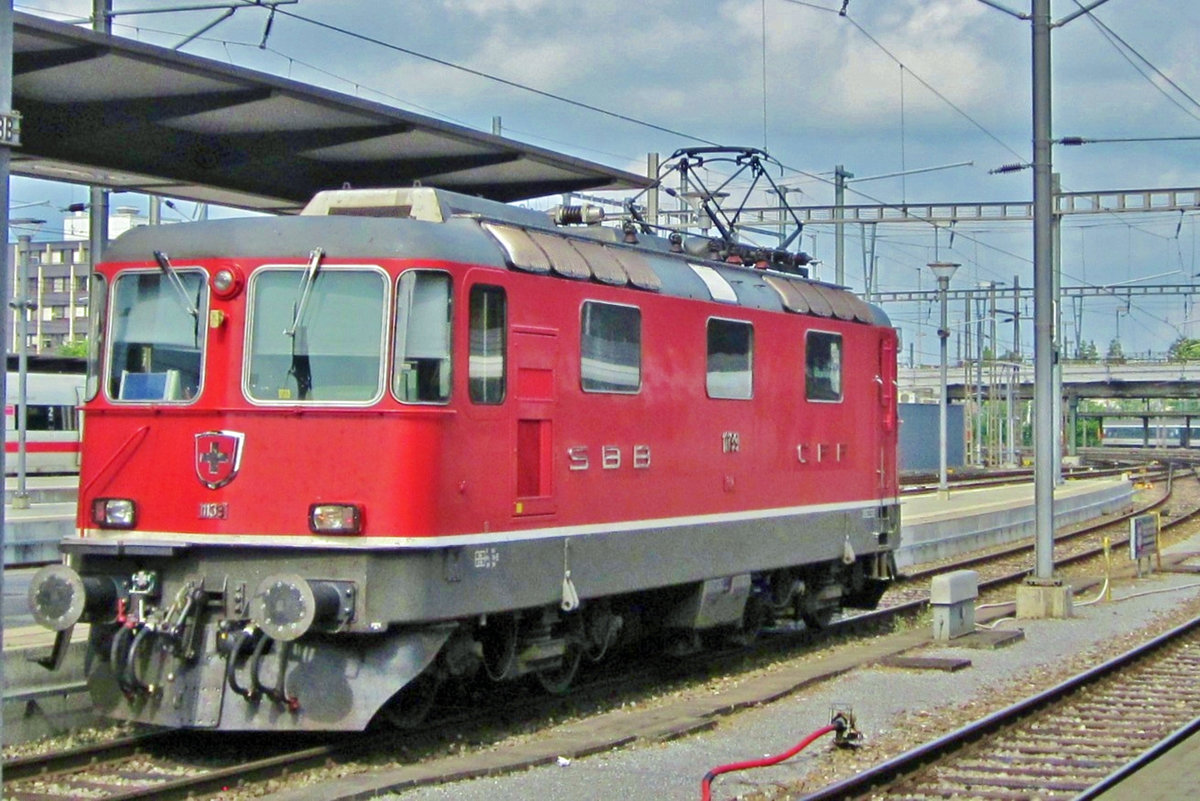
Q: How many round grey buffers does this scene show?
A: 2